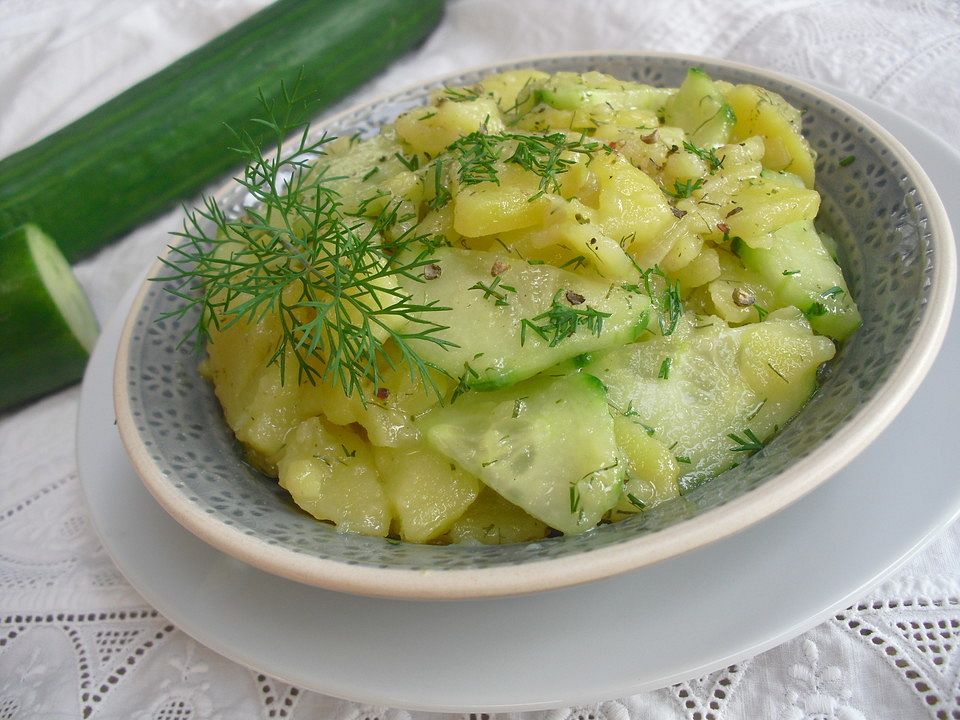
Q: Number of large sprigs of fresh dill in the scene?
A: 1